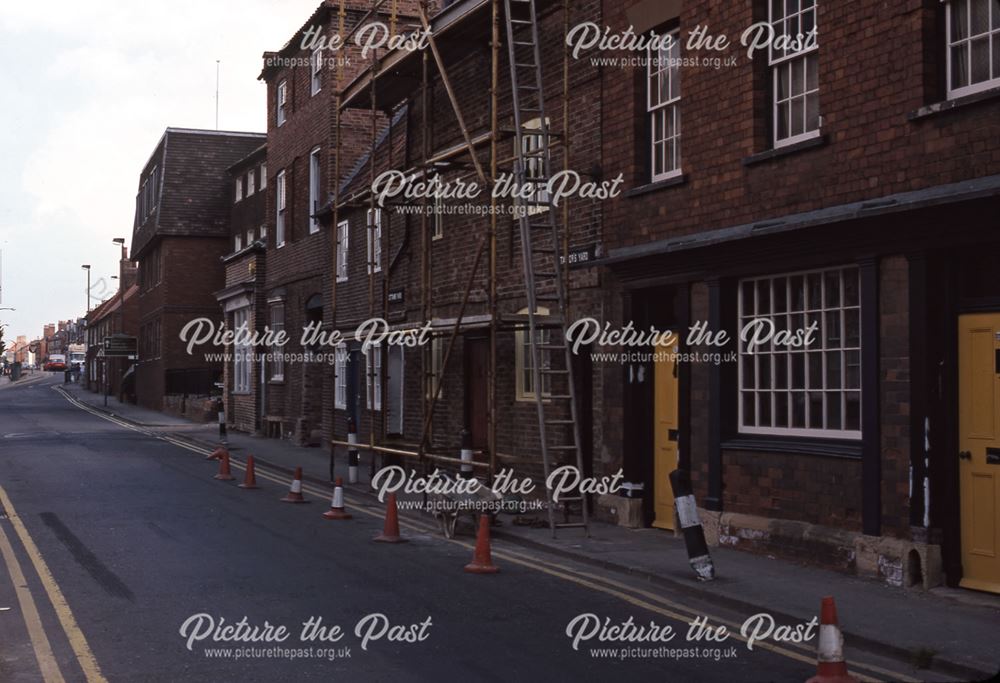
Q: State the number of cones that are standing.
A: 7